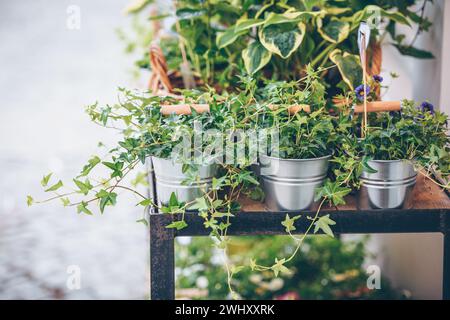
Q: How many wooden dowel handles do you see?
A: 3